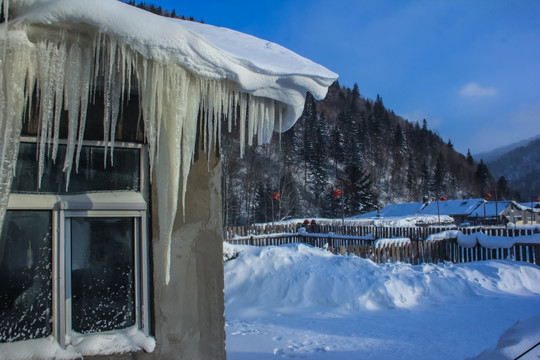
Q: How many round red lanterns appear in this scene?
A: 5